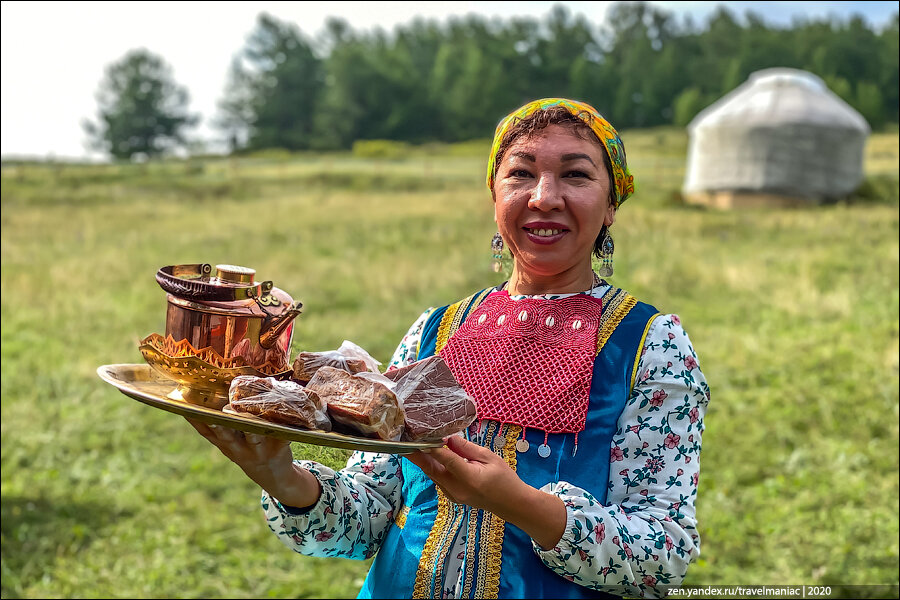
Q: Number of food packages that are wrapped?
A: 4